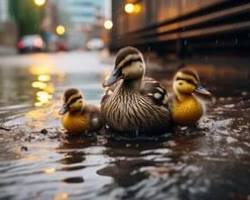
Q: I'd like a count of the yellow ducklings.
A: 2